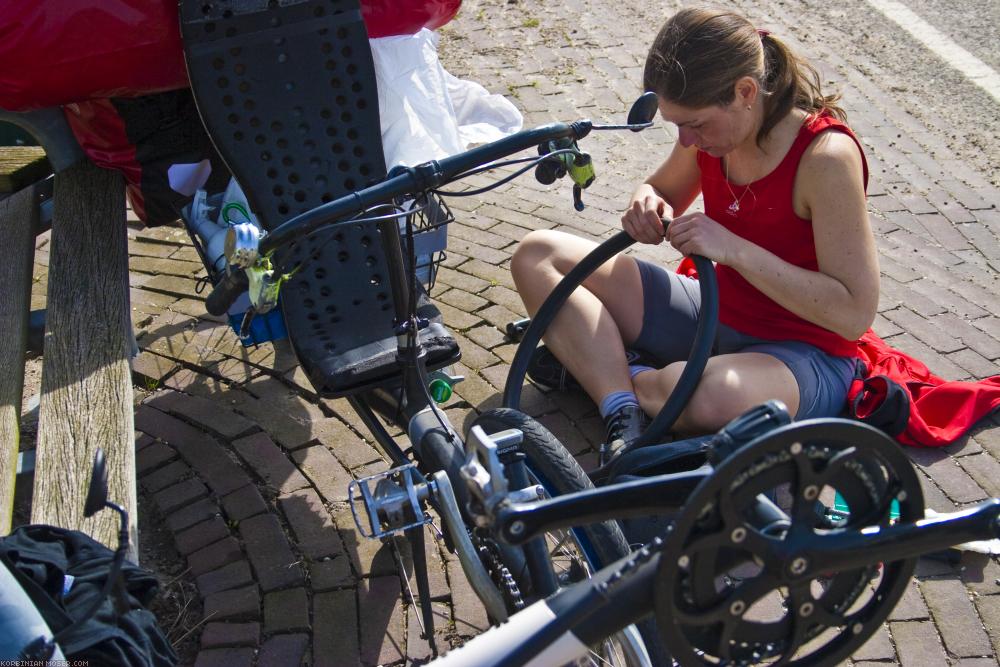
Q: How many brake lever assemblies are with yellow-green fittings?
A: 2